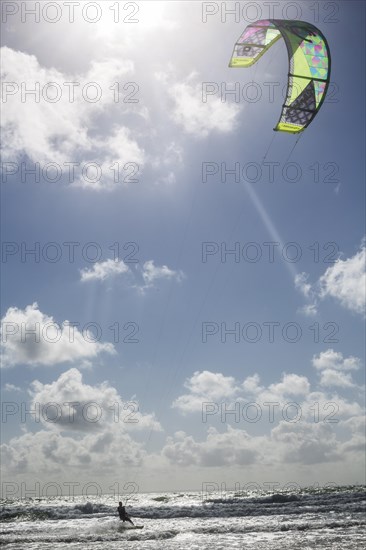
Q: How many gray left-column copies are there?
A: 7